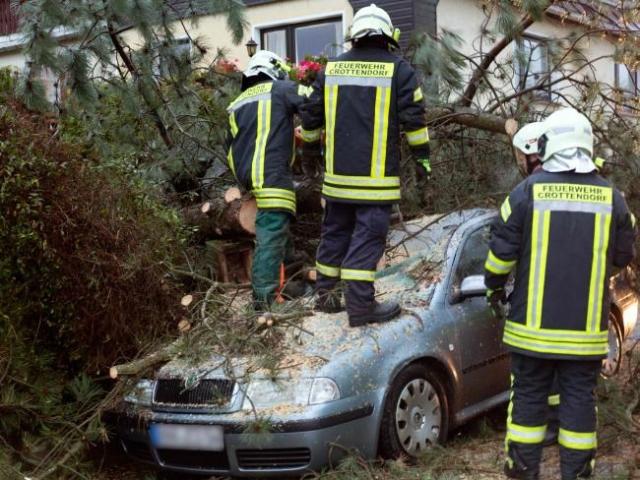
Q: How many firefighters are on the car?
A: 2